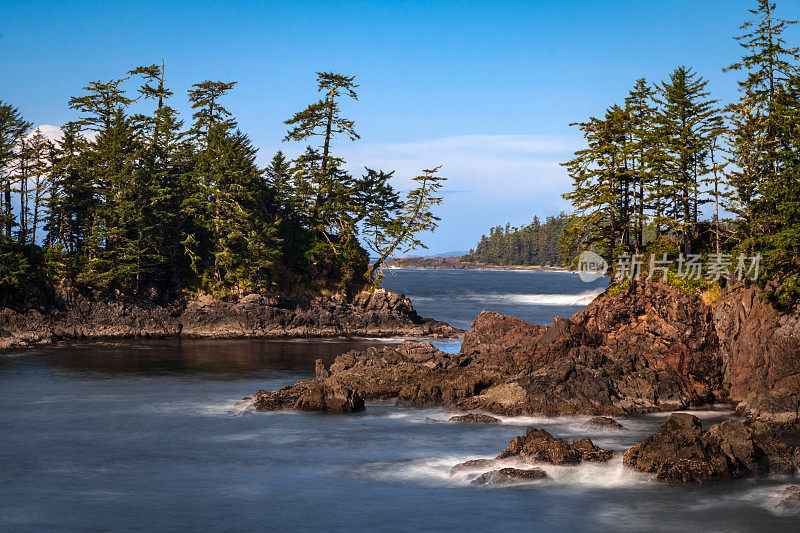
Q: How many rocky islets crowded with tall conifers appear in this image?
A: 2